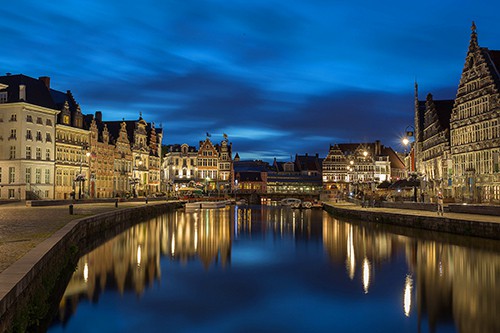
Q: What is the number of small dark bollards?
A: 3